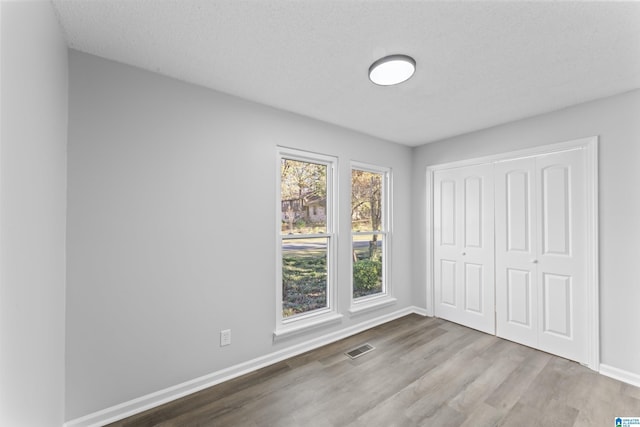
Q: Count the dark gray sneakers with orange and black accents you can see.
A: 0